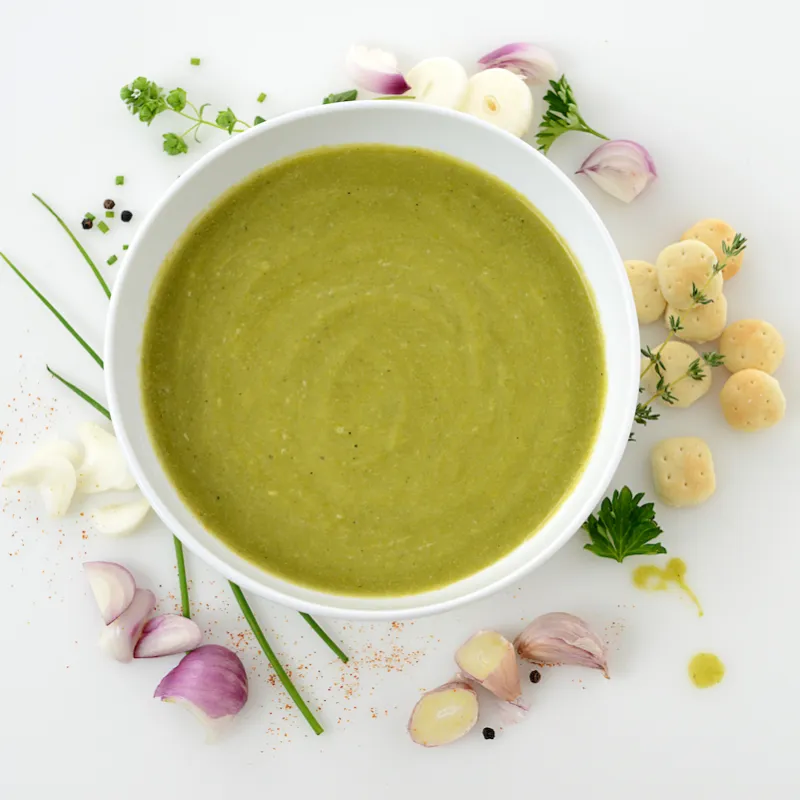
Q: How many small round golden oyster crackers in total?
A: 8